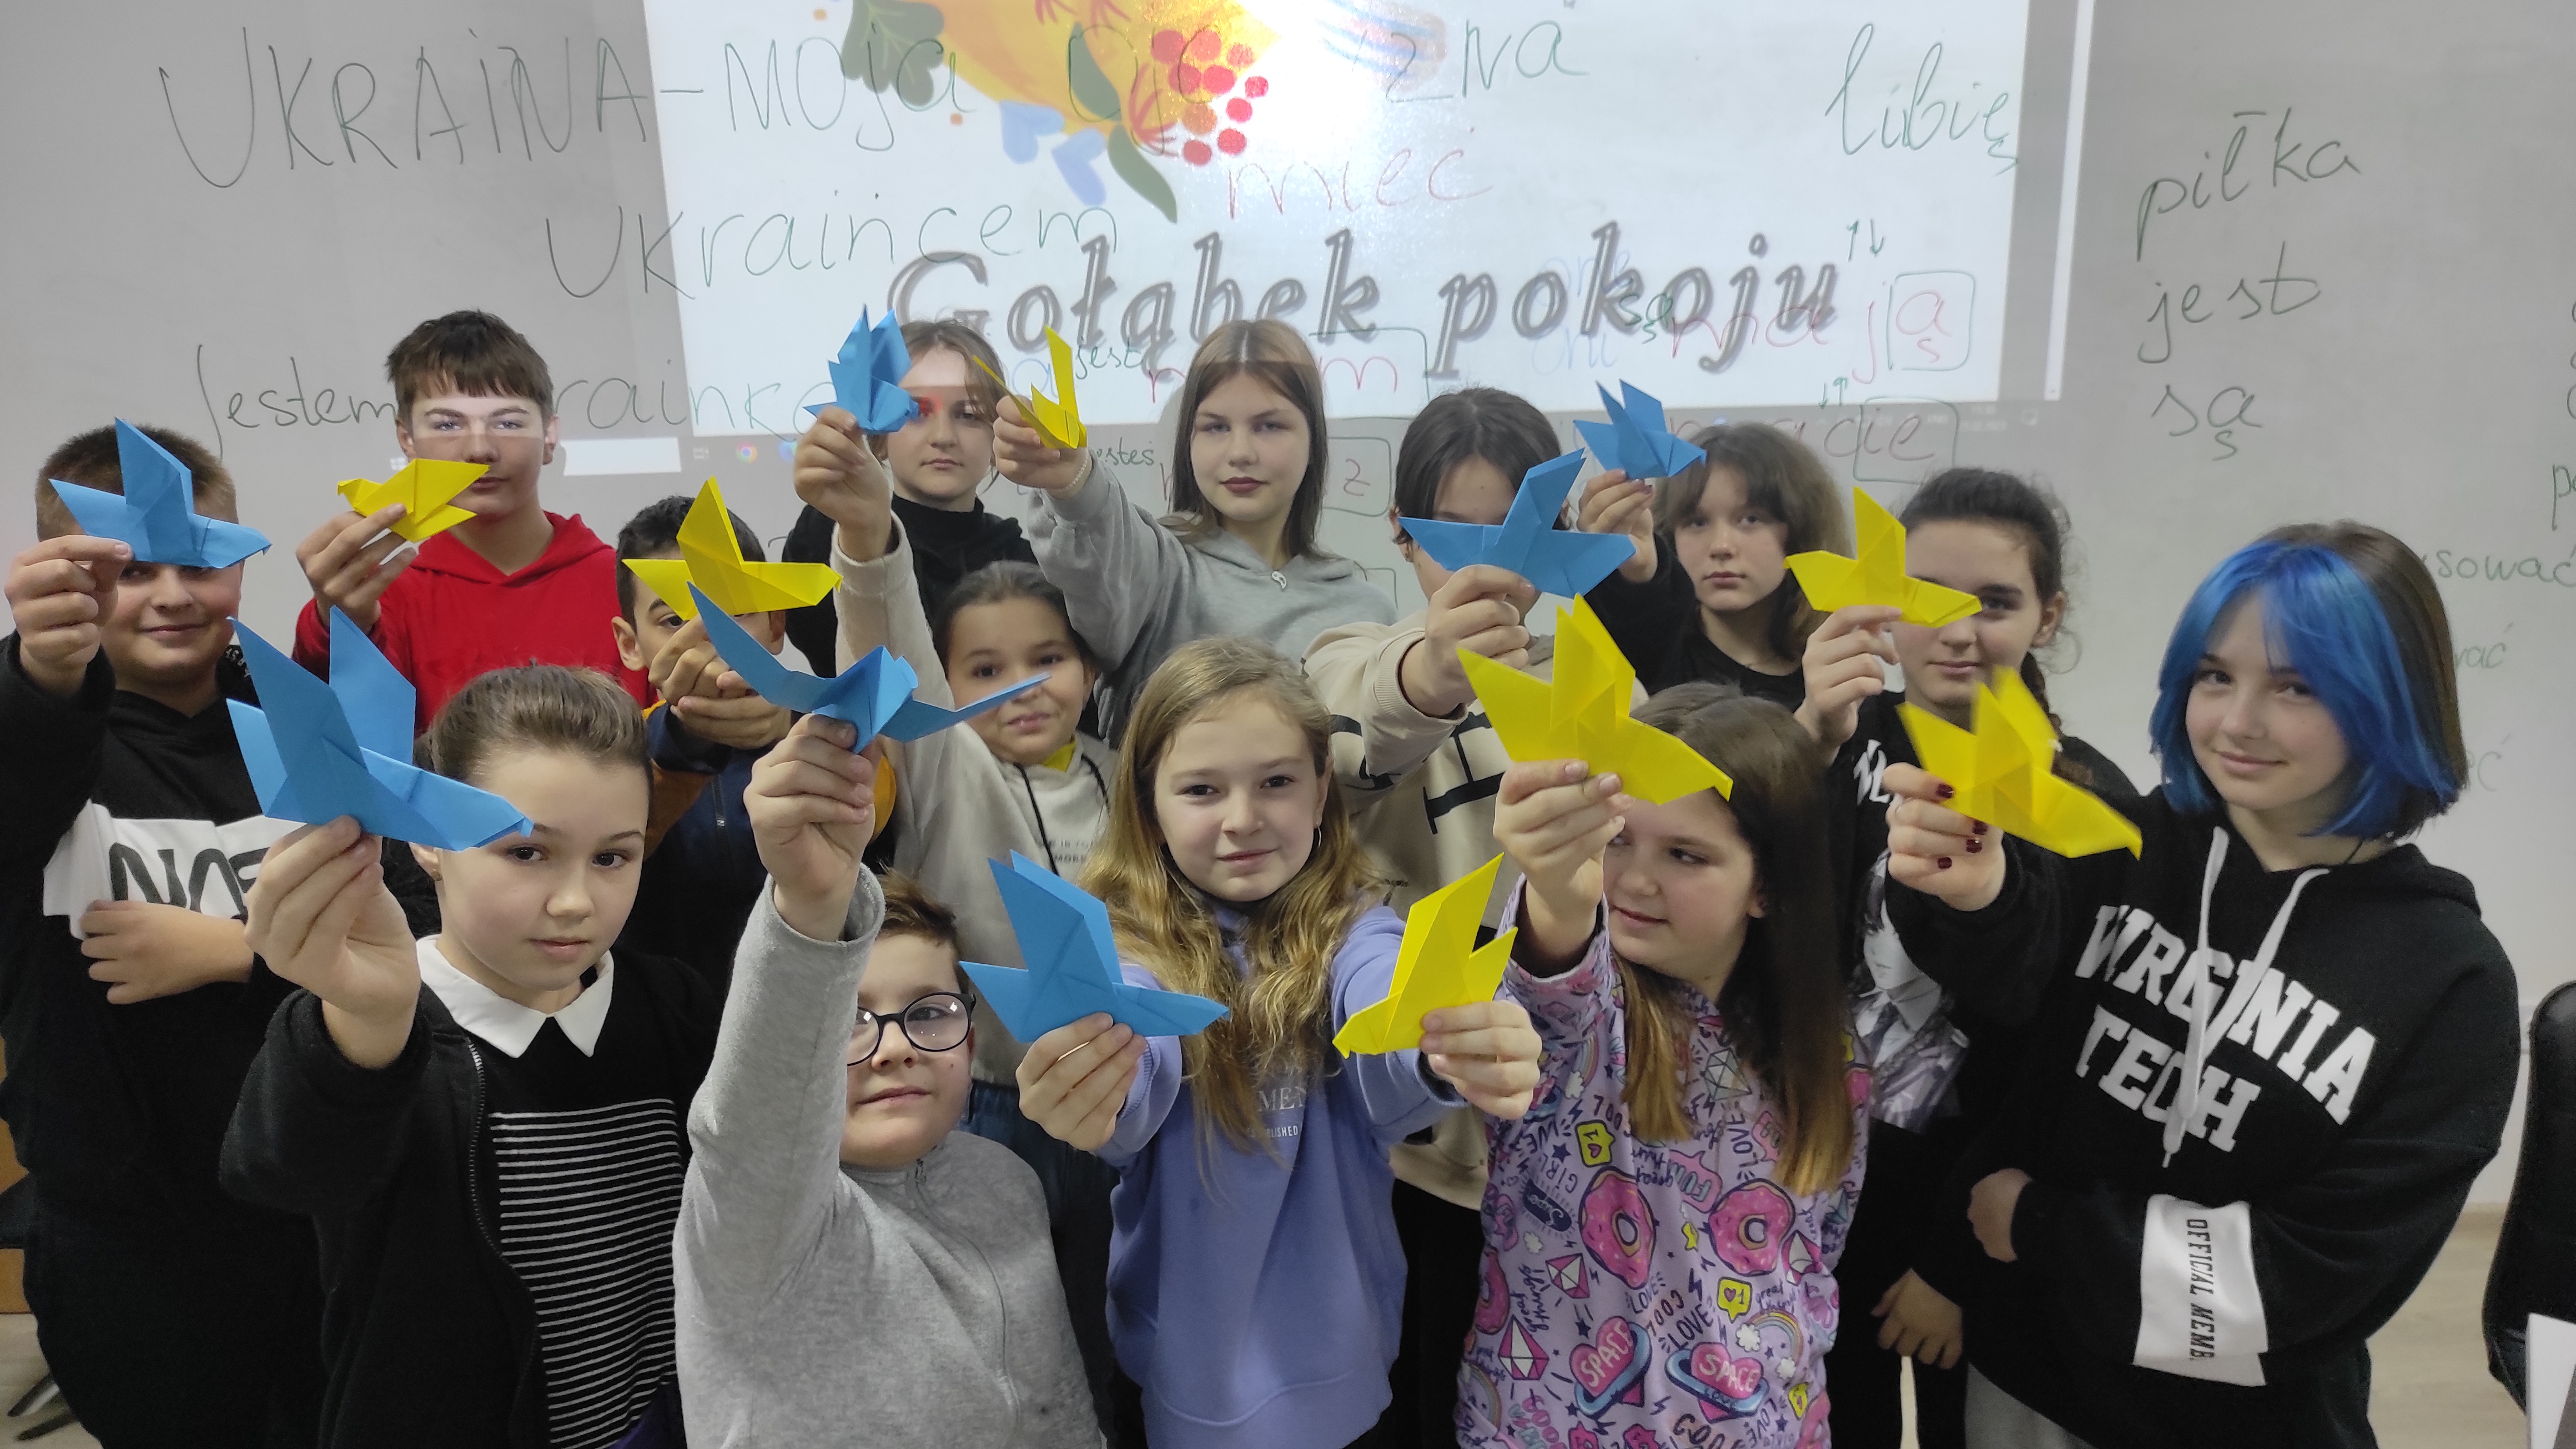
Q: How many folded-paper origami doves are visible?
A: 14